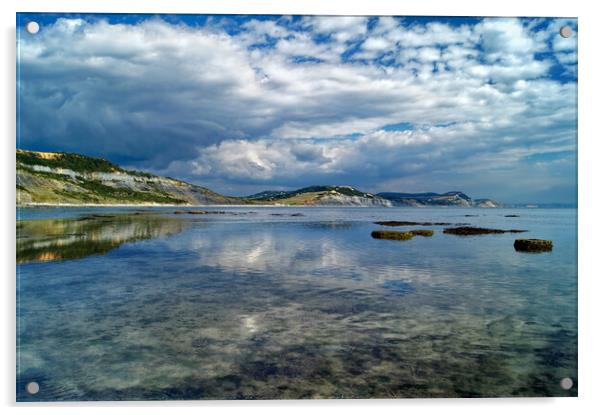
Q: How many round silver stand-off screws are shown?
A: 4